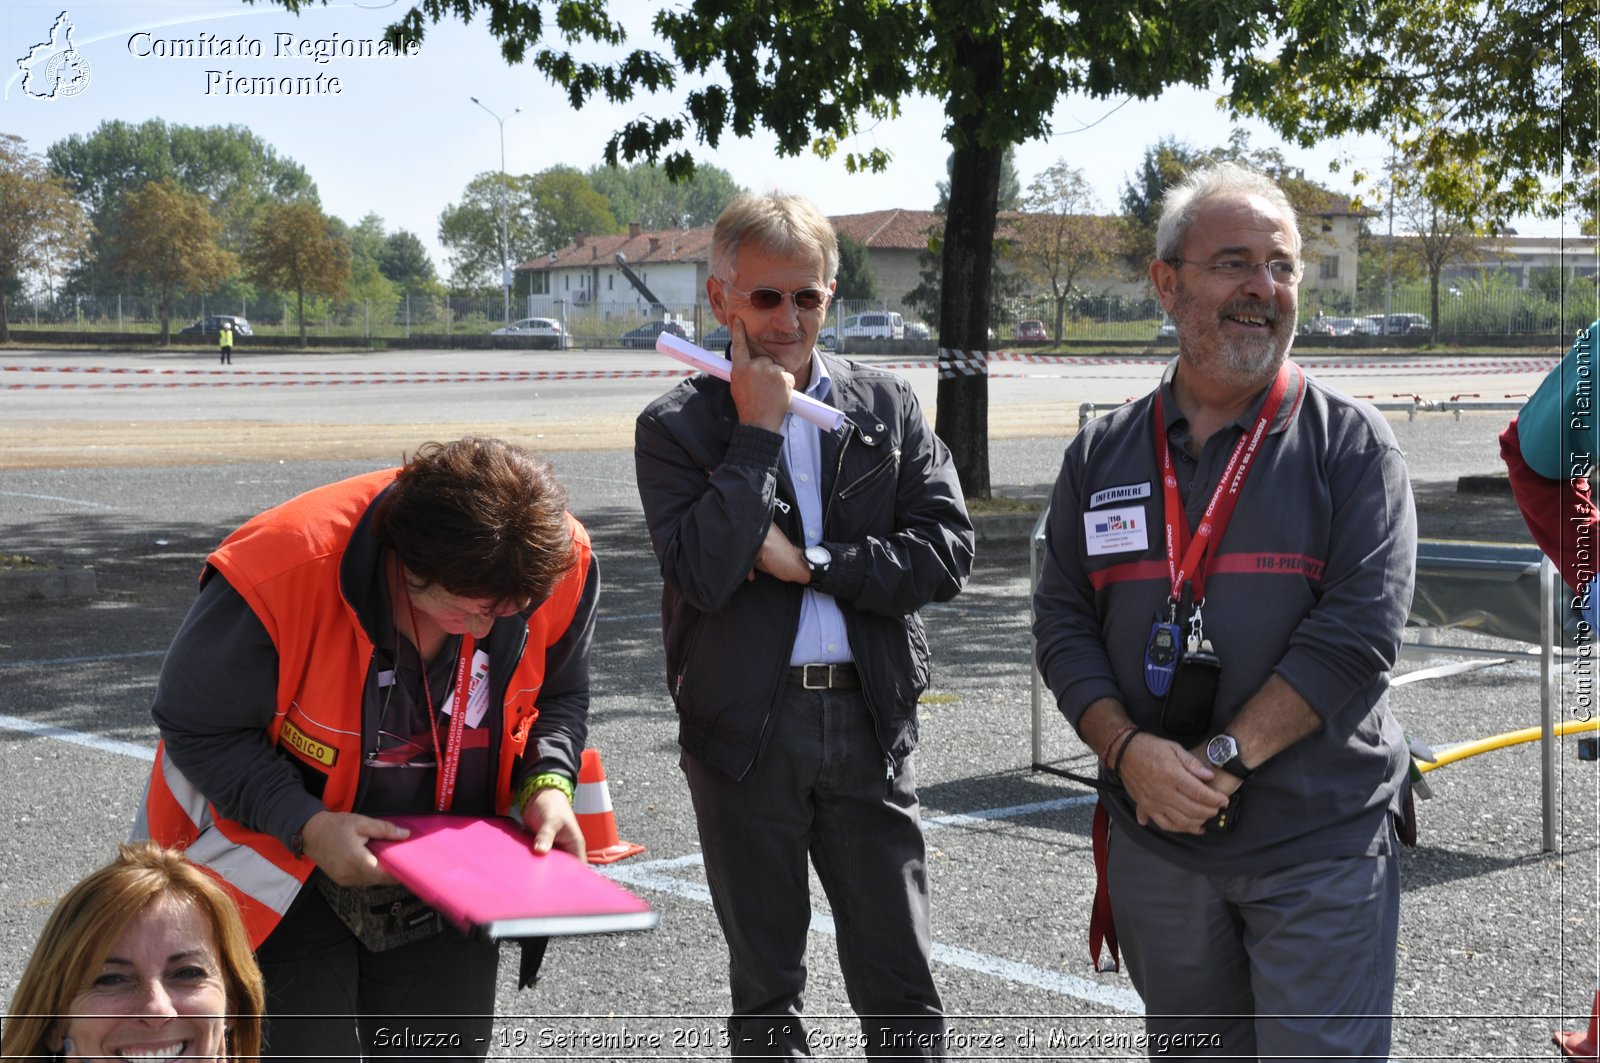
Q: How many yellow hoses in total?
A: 1